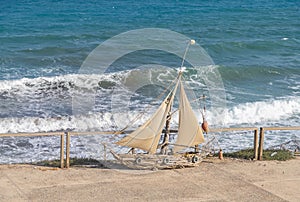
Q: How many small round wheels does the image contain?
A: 3